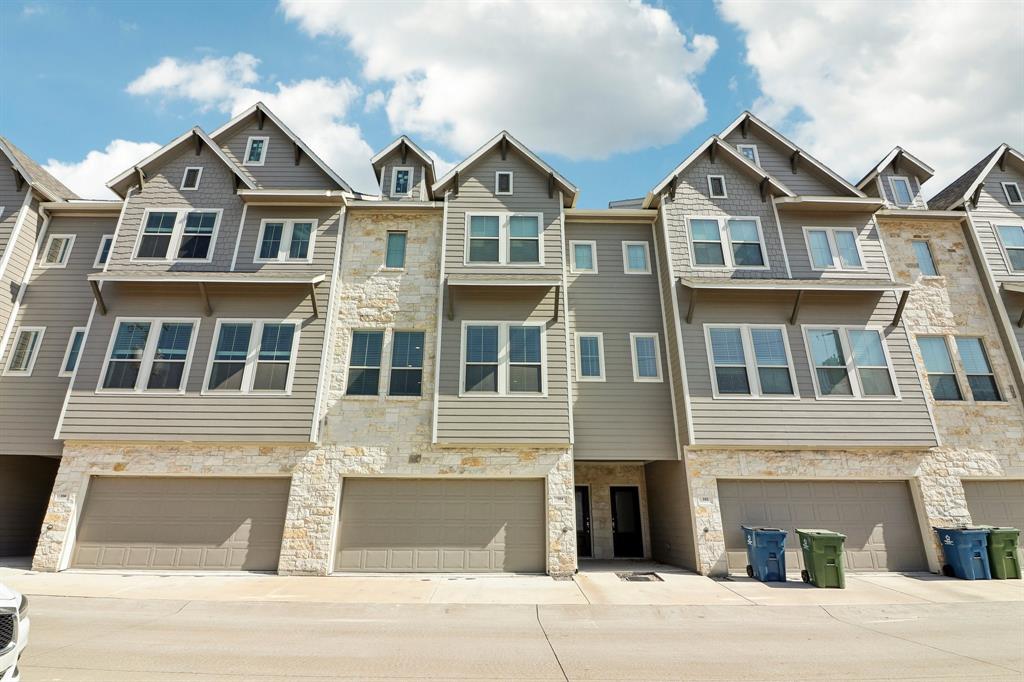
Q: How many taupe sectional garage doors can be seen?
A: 4